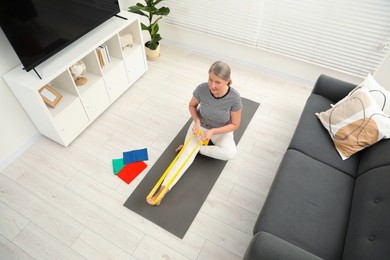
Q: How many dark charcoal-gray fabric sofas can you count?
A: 1